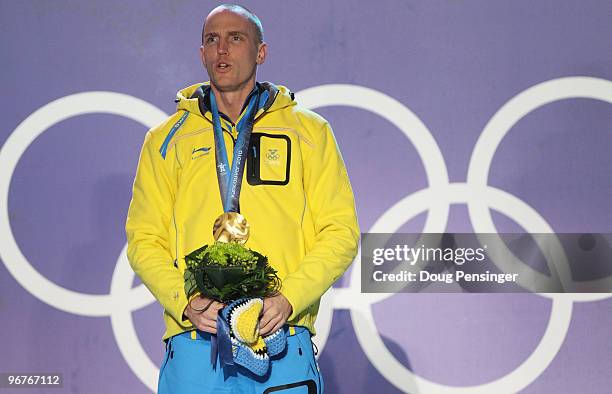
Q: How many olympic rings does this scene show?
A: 5